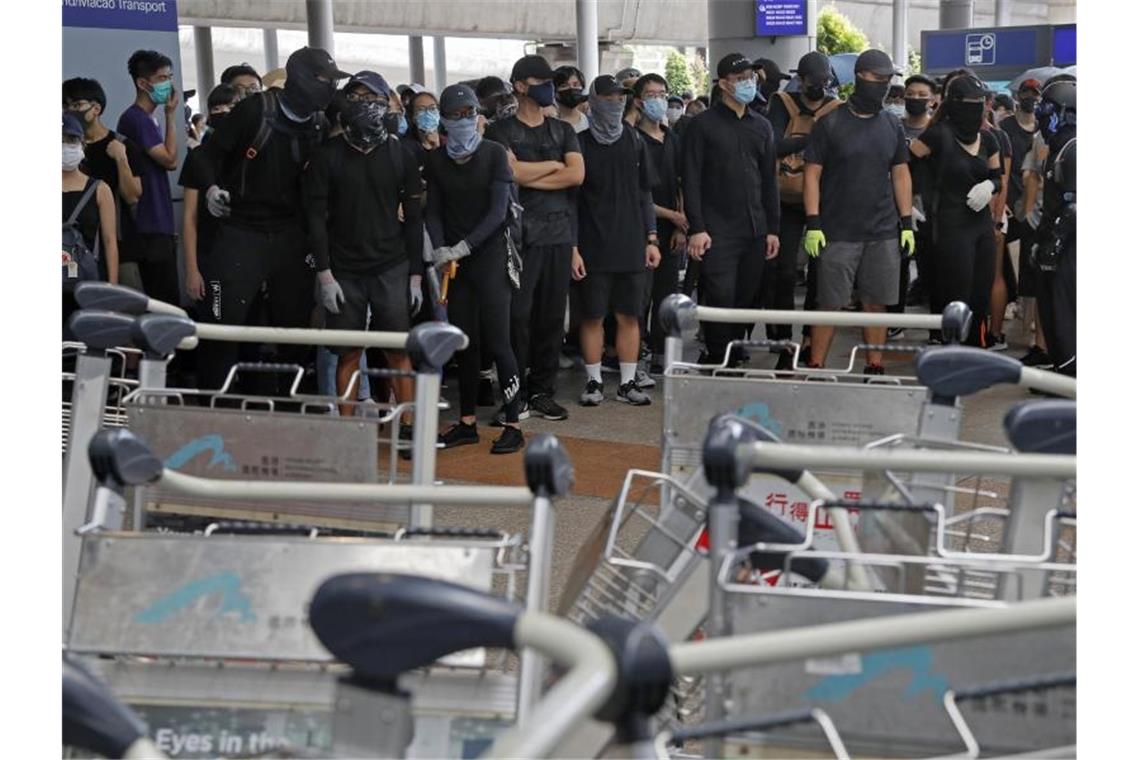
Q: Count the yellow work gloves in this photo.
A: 2